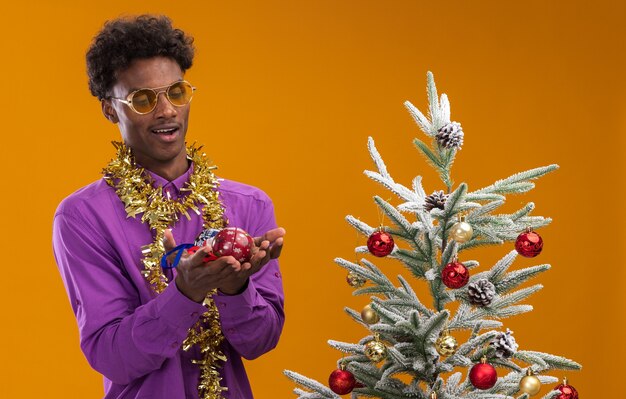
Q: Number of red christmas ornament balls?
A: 7